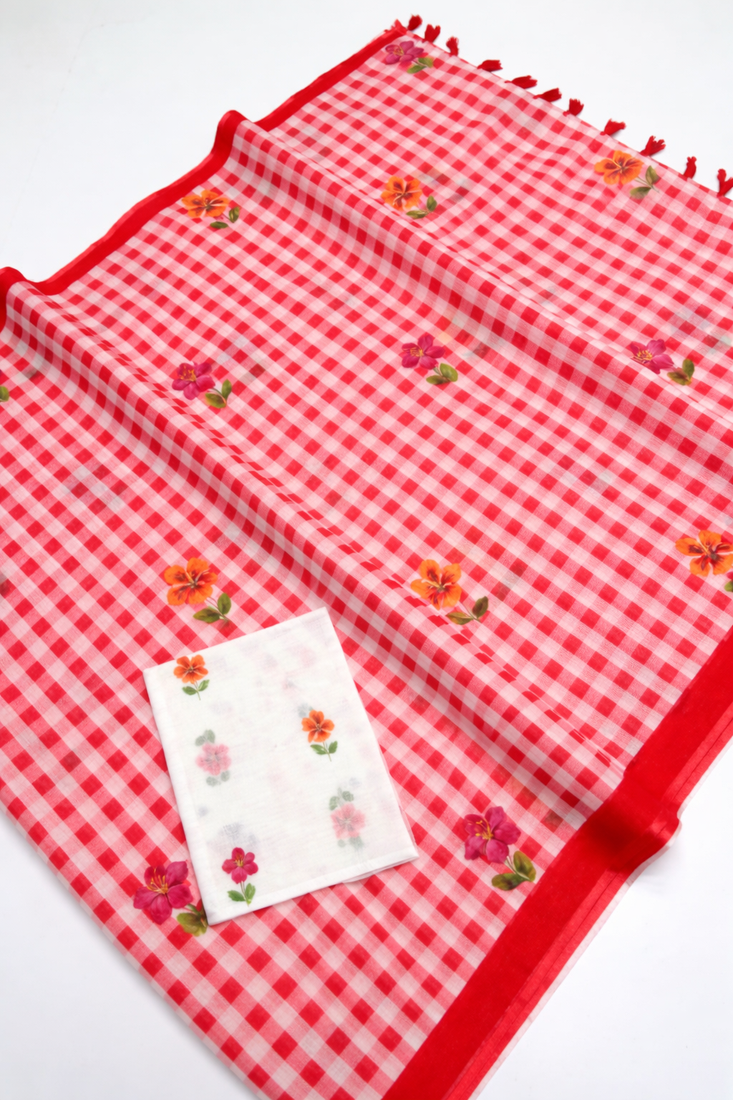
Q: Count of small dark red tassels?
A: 11